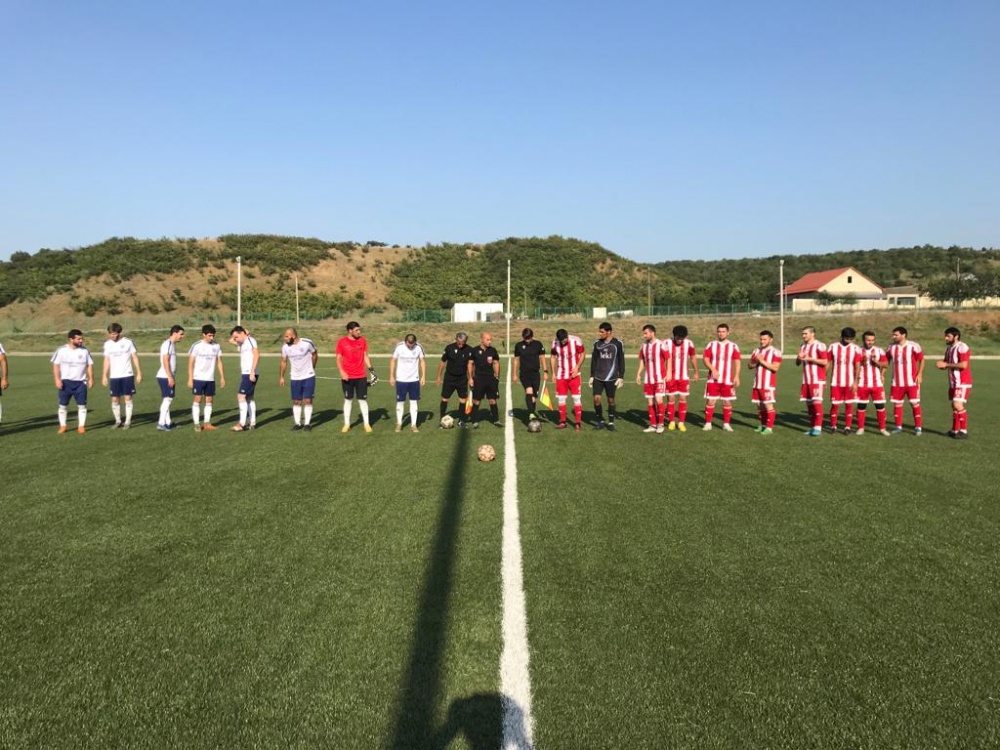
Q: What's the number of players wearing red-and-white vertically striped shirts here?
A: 10